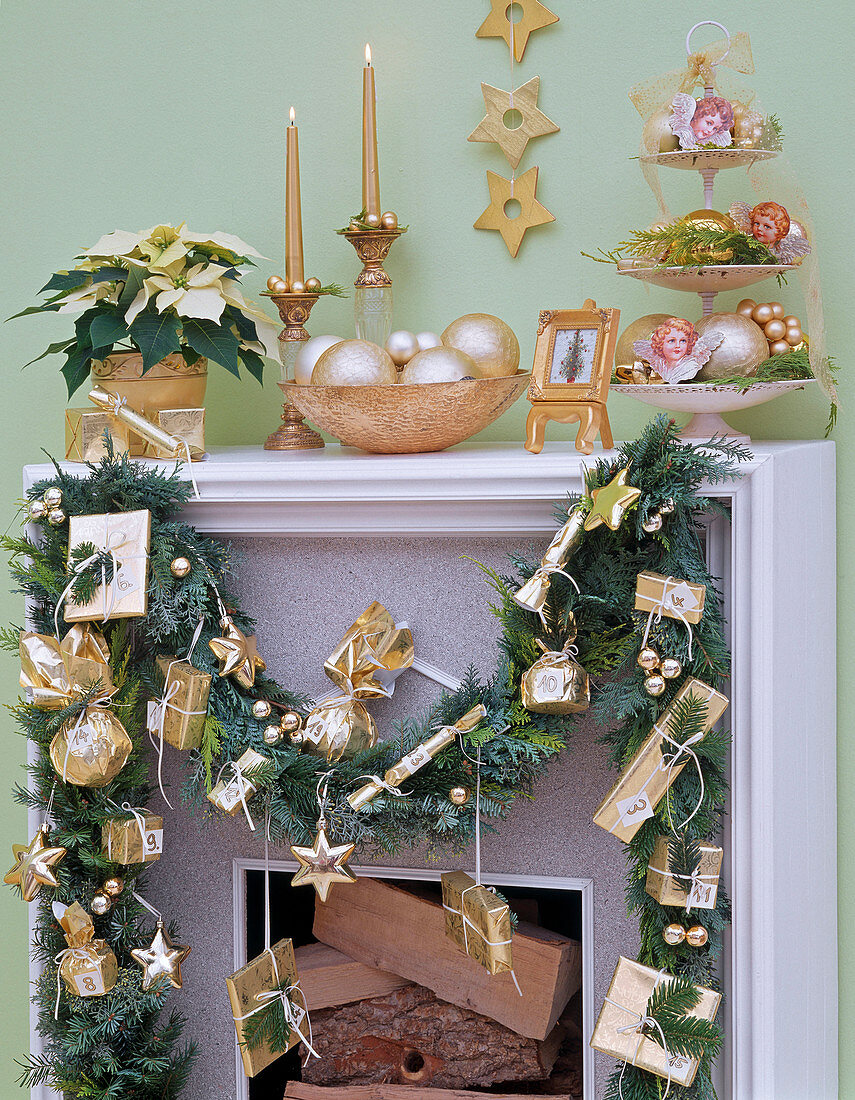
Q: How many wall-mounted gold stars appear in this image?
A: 3